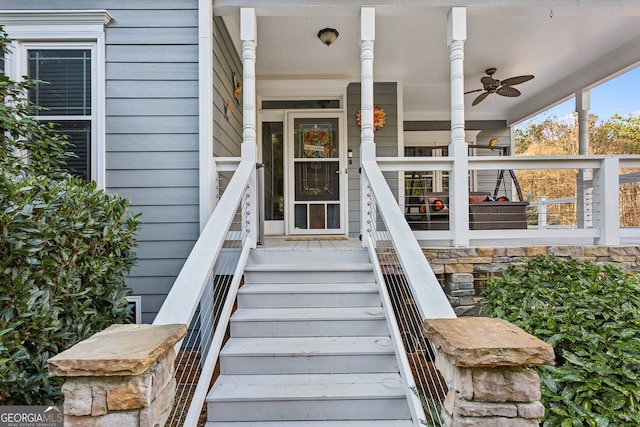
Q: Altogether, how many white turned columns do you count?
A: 4